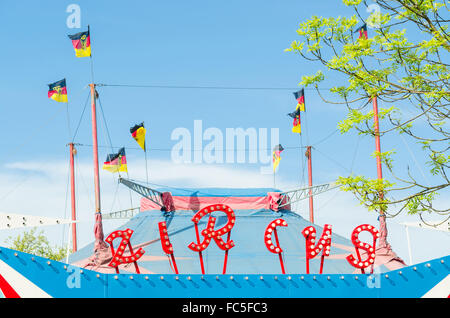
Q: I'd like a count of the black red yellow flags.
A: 8